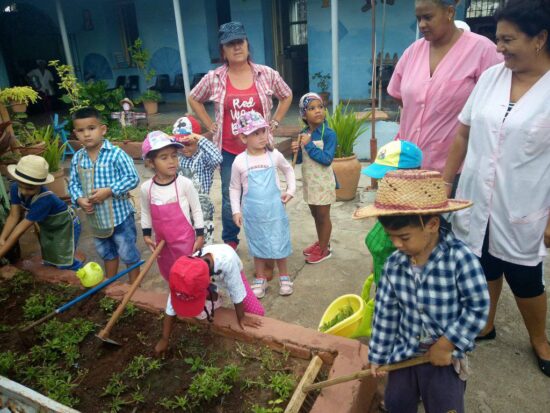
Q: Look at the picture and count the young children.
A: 9